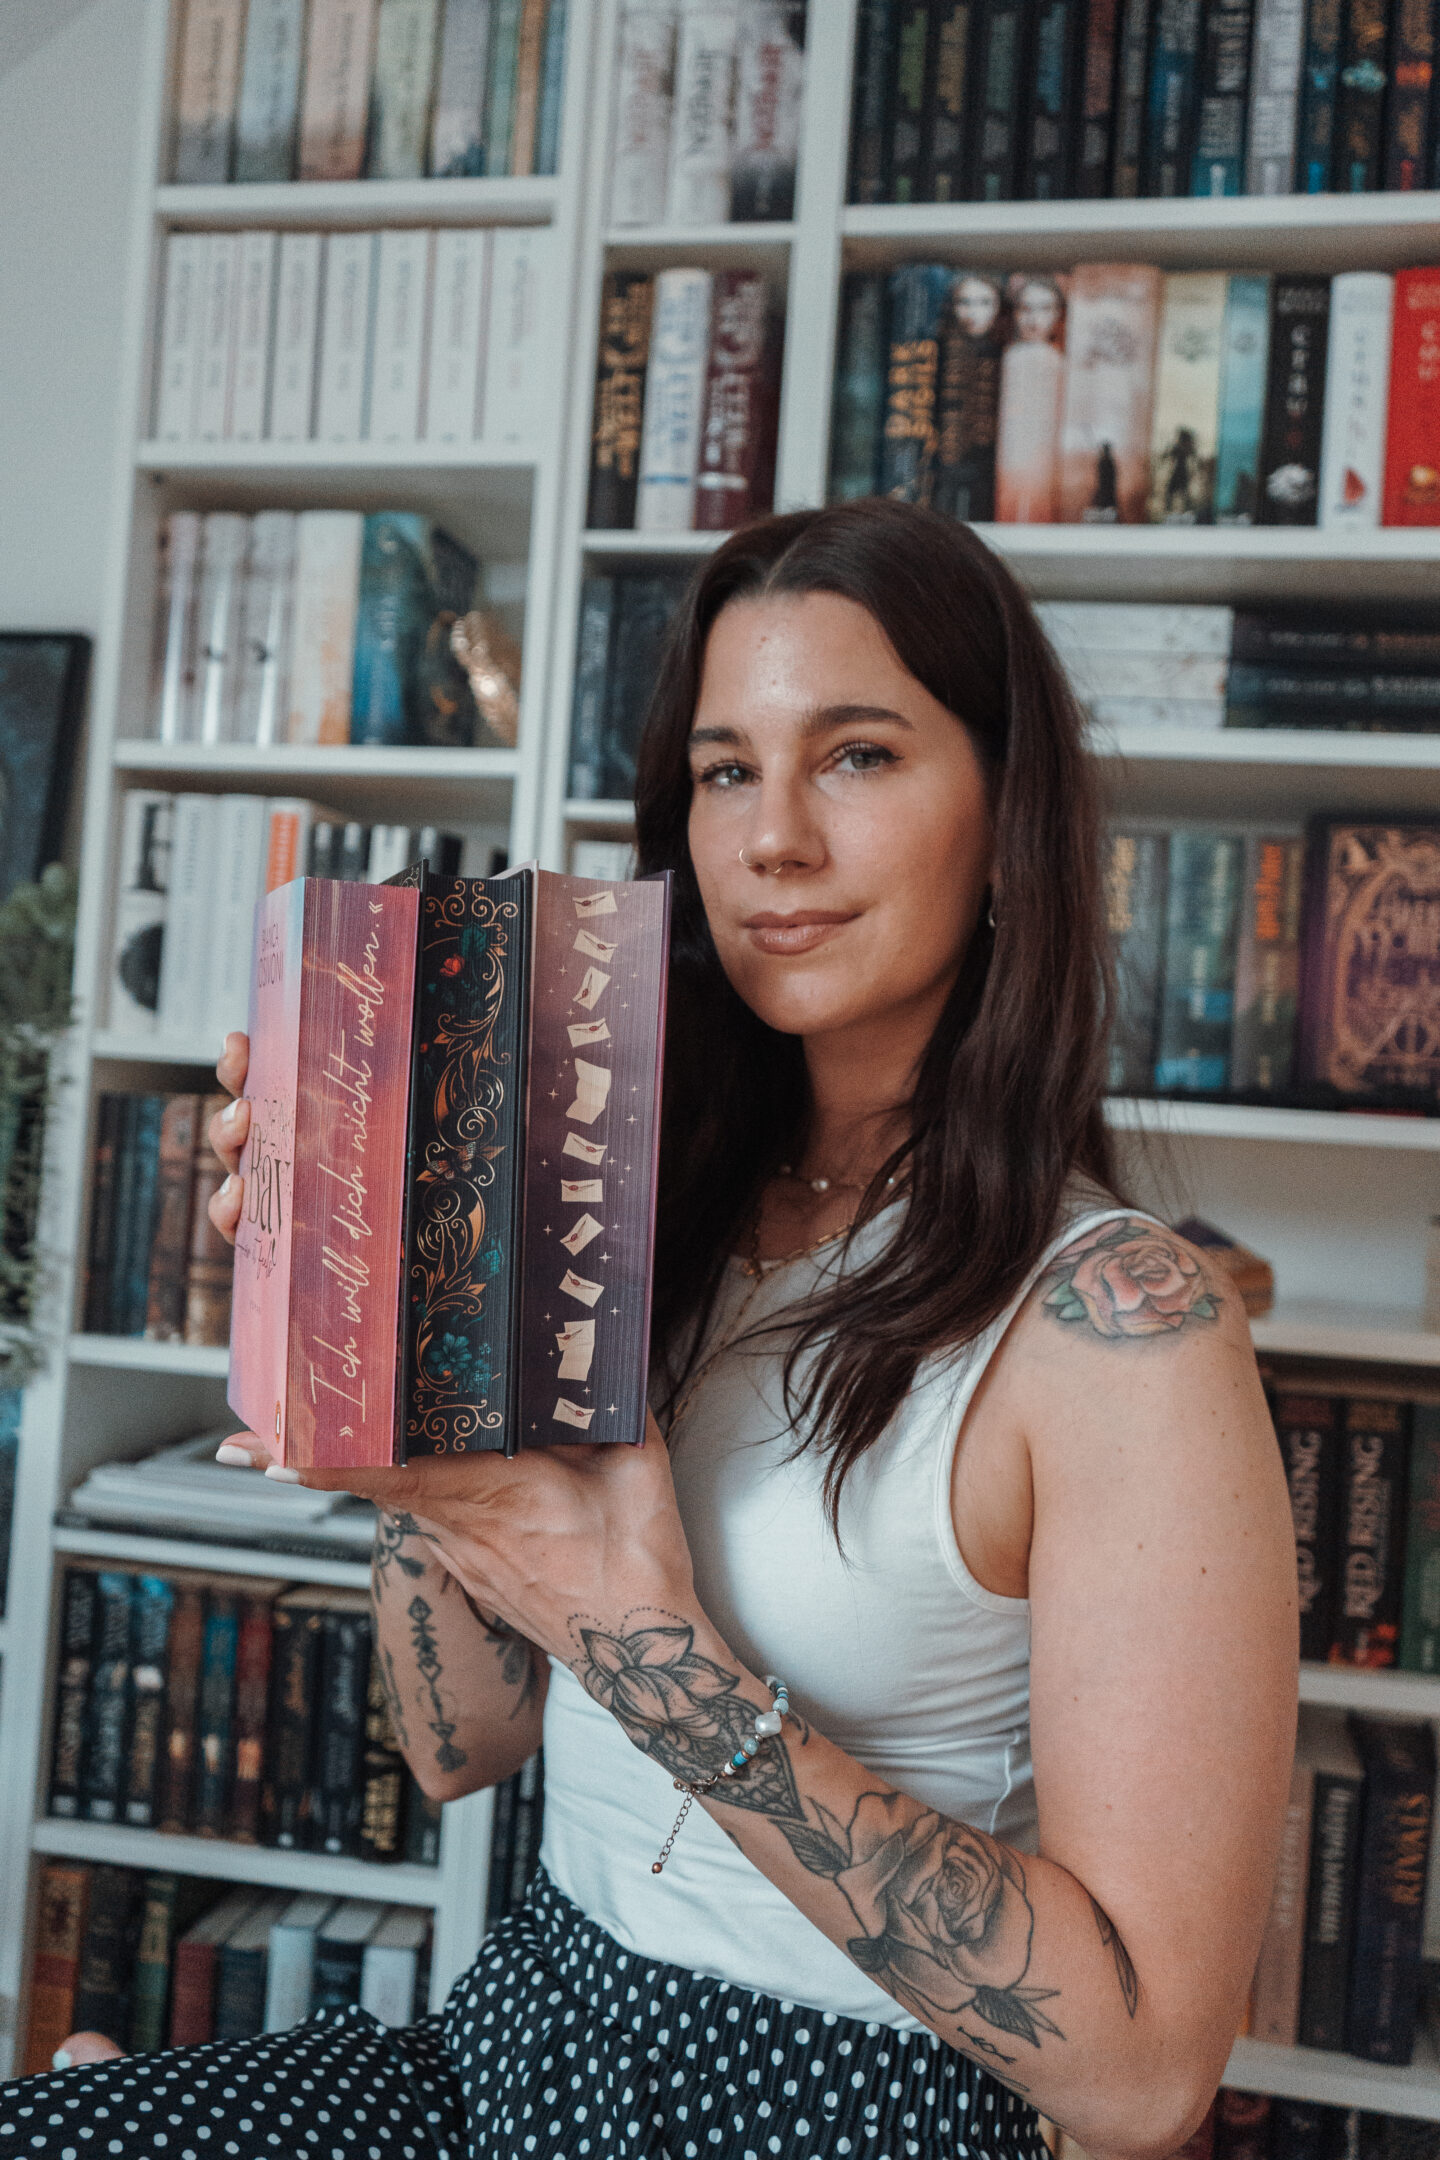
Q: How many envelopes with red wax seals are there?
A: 10